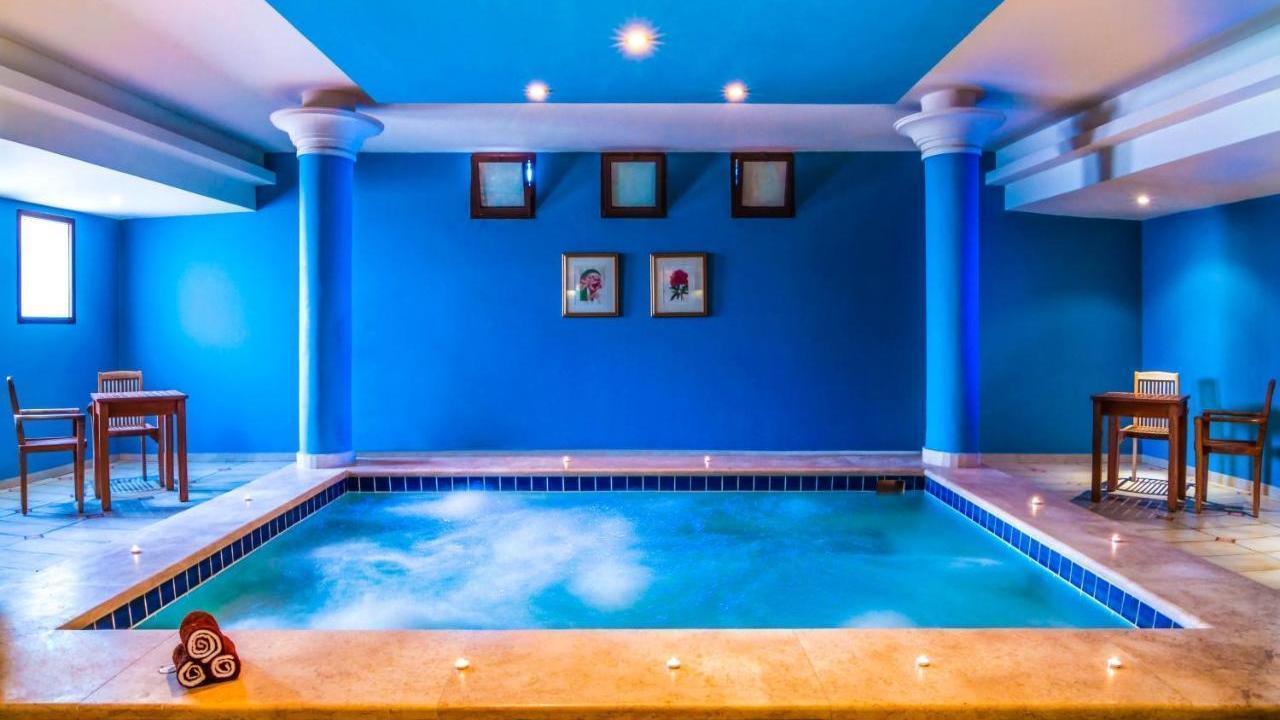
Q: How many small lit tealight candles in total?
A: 10